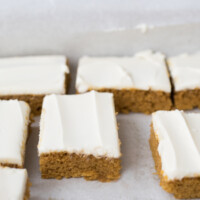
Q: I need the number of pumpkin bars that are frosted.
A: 7